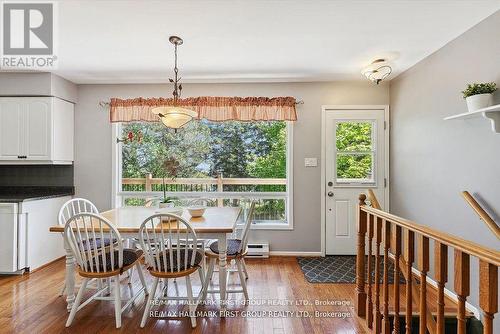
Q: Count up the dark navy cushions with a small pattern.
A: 4